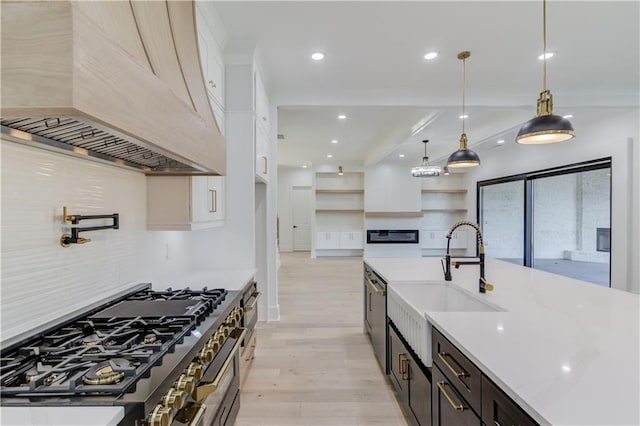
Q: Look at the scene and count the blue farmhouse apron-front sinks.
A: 0